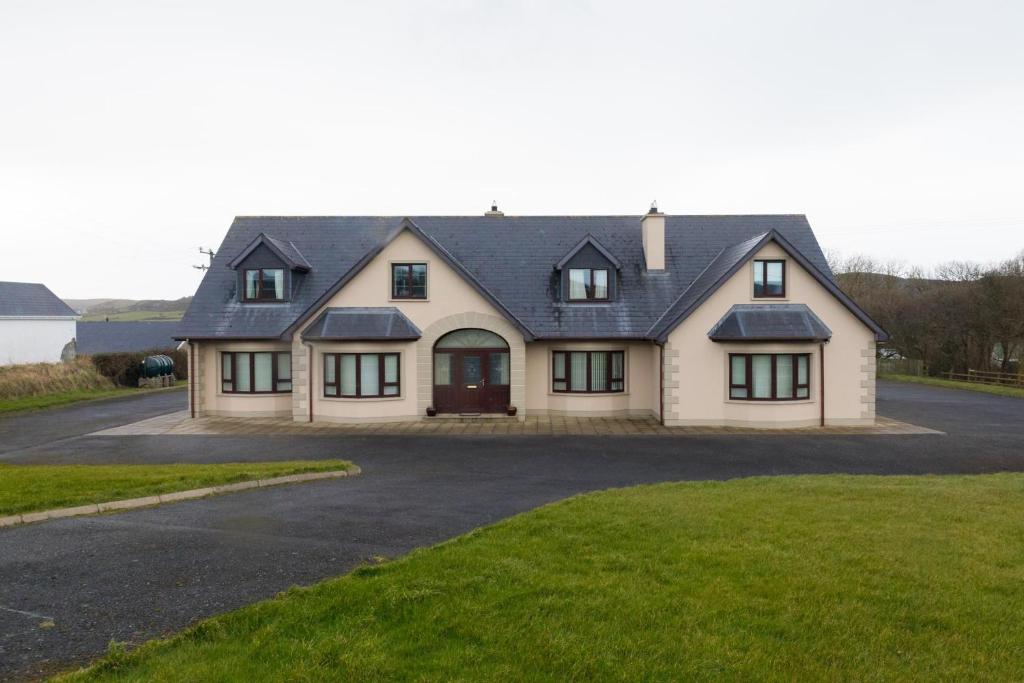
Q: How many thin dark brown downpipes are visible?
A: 4